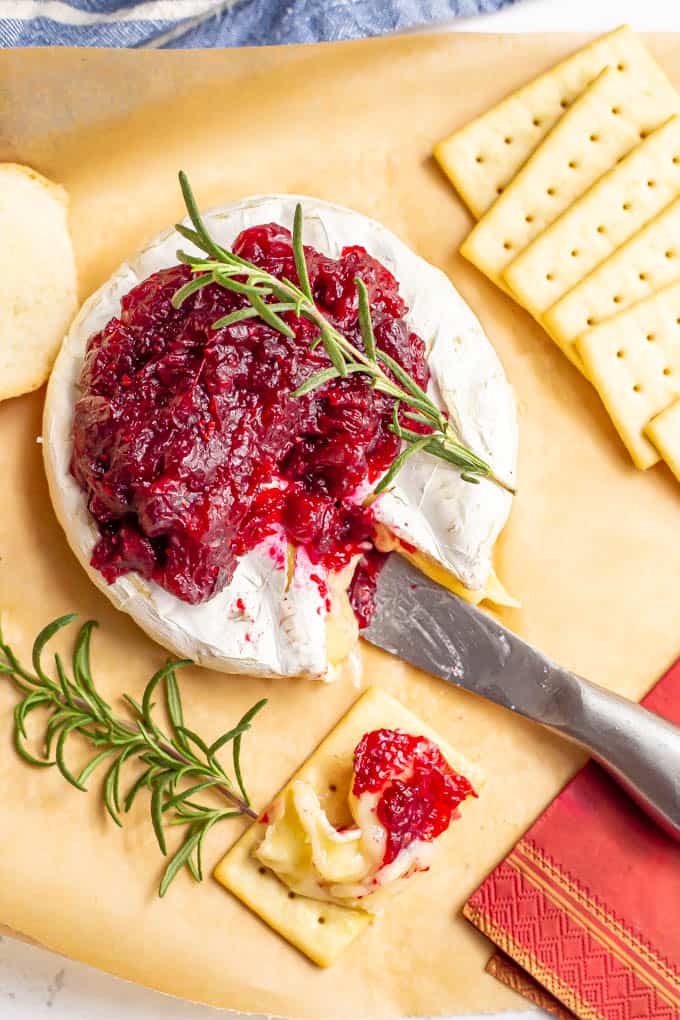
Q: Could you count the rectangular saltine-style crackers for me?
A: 7